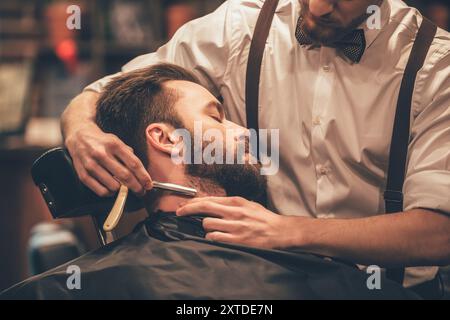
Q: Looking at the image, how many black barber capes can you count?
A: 1